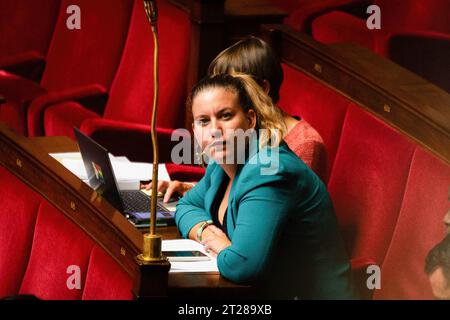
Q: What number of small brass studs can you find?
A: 5